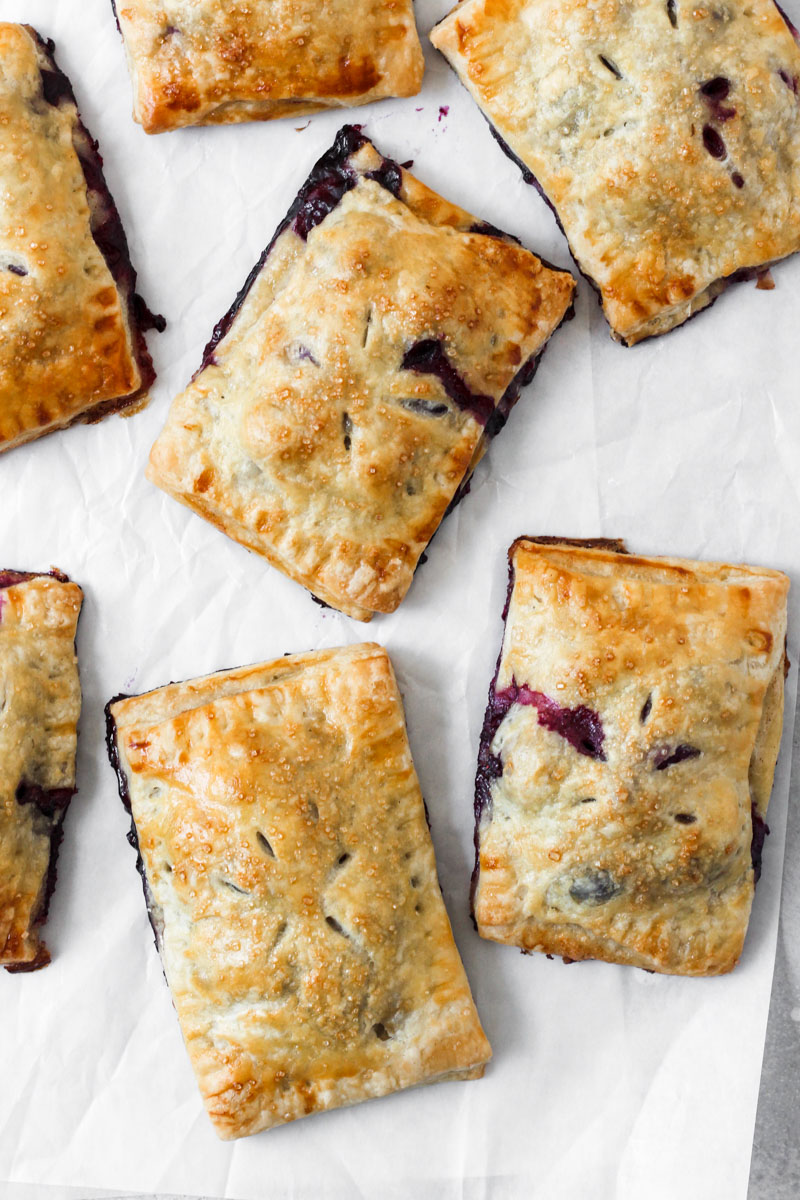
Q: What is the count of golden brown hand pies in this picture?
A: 7